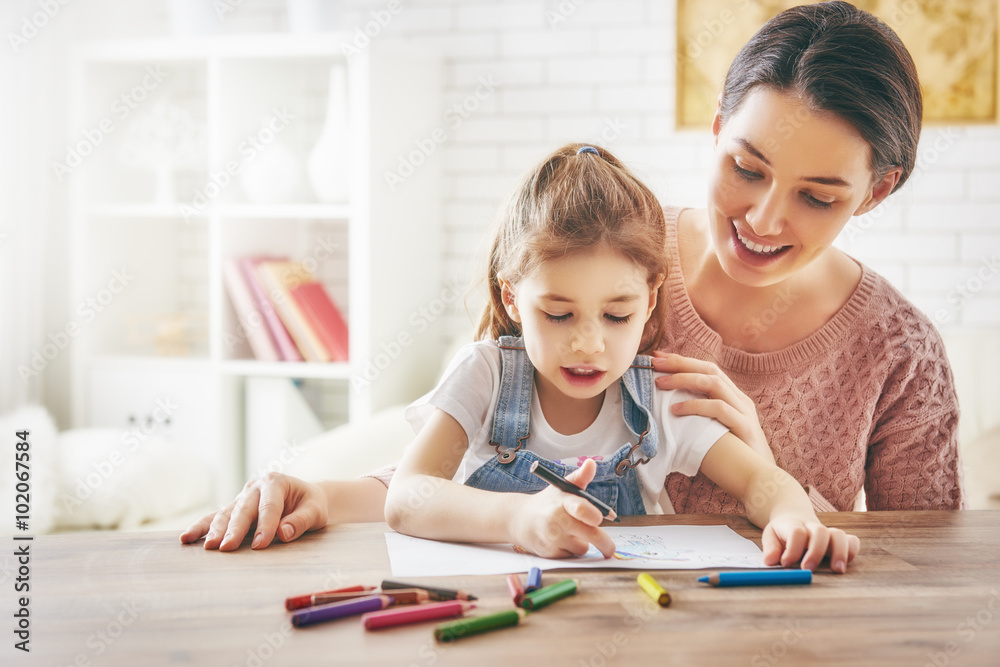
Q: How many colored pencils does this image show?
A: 12